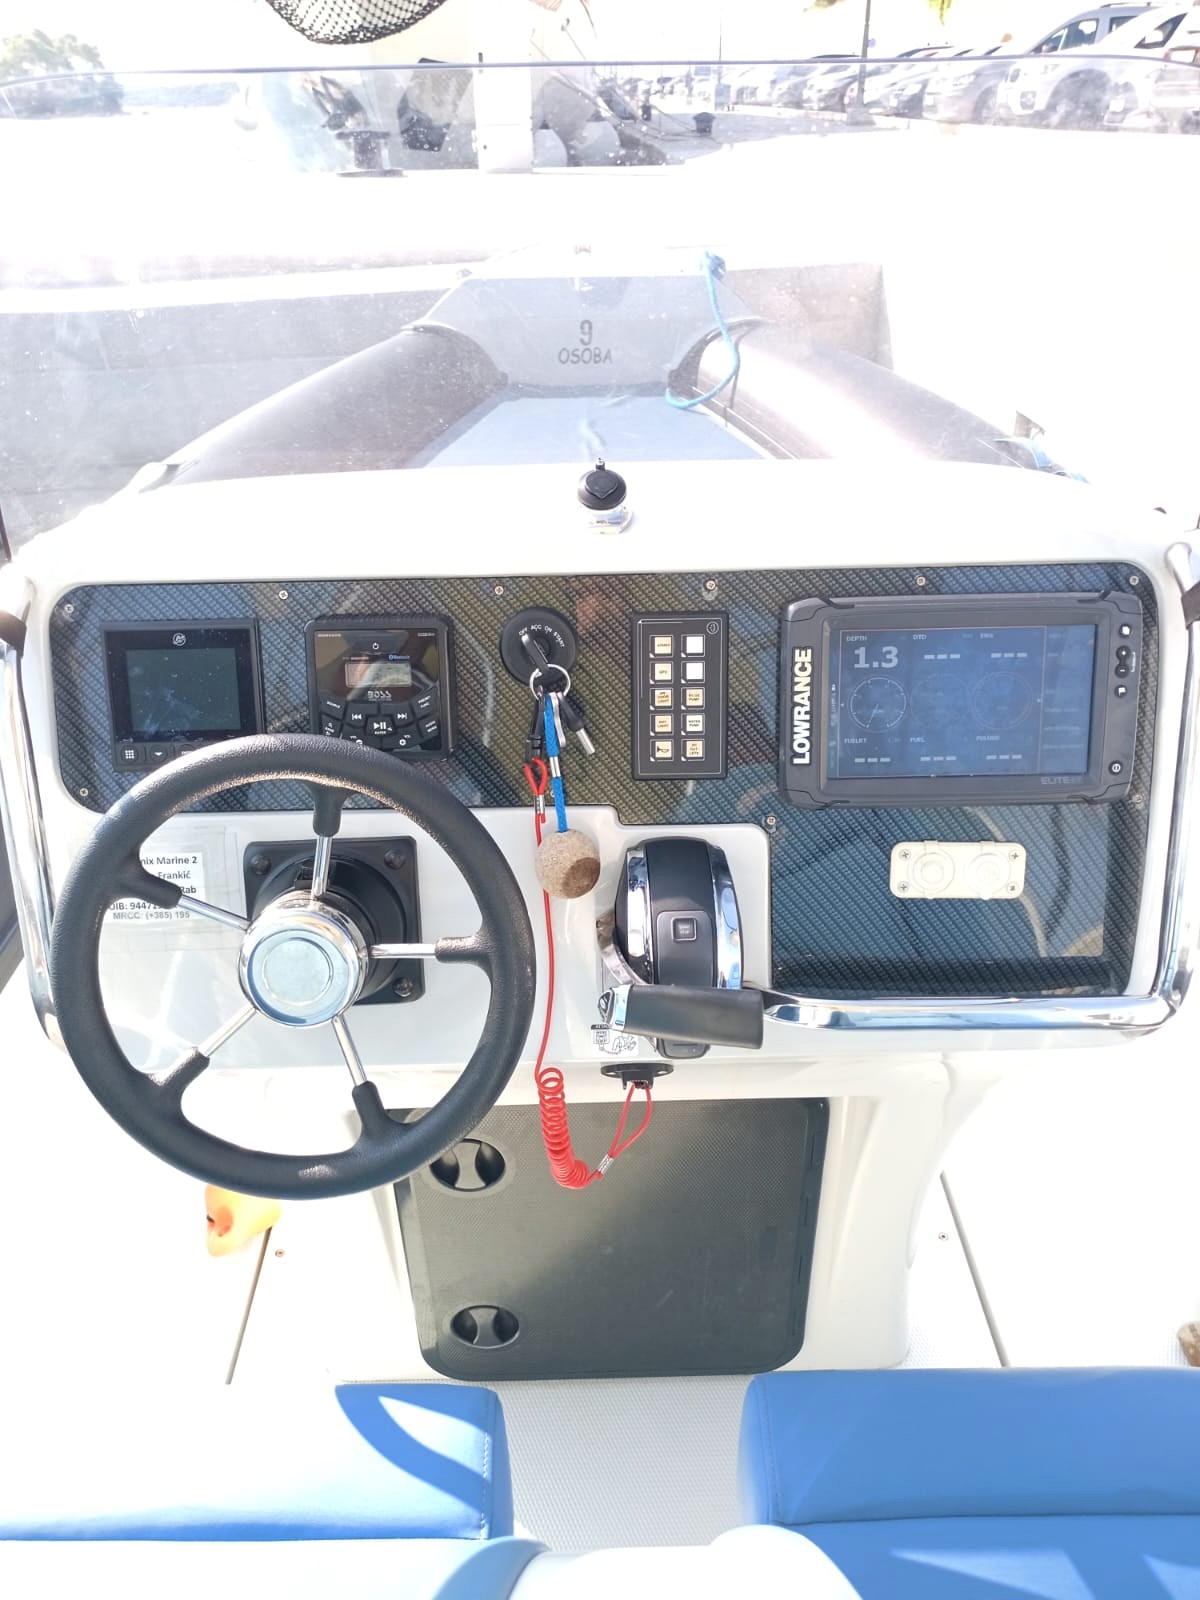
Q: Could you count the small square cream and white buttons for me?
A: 10